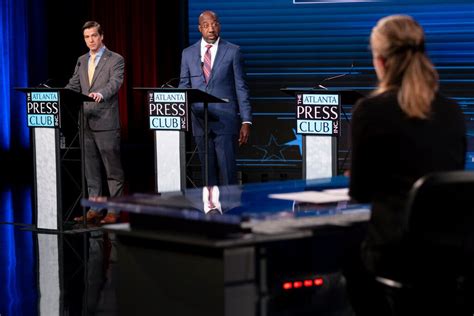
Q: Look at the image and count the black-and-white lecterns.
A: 3